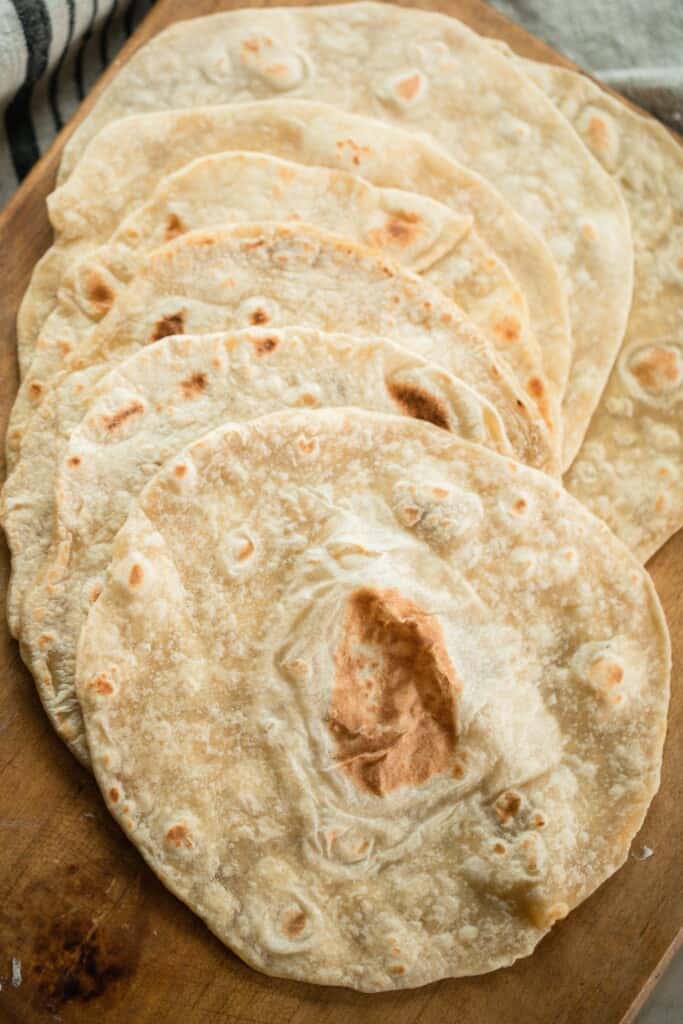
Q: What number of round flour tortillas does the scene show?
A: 7